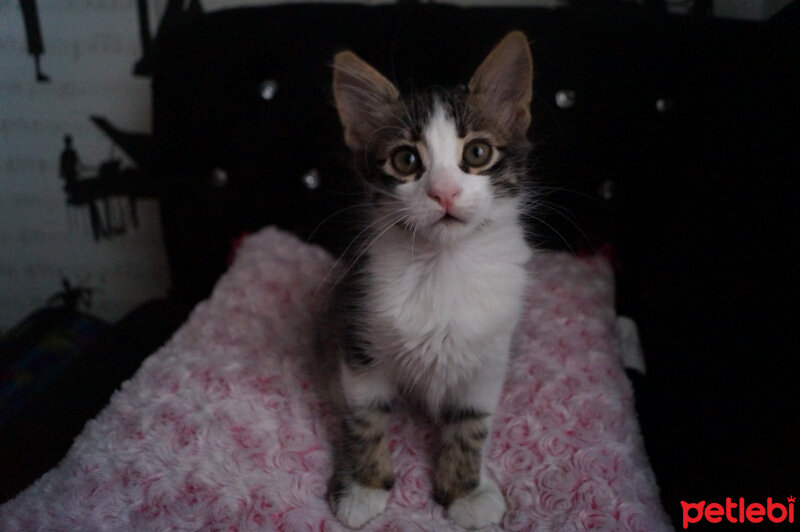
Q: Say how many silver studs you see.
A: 6